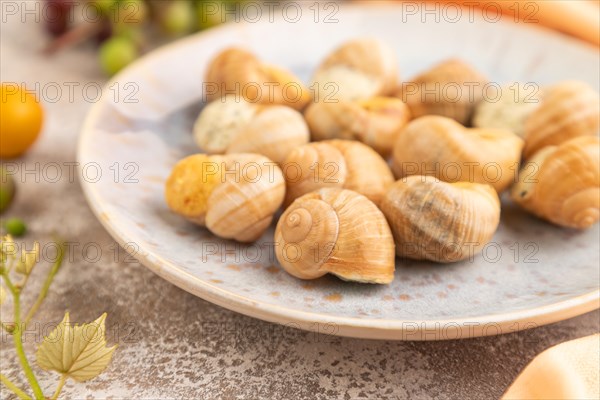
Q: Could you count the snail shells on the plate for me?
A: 12